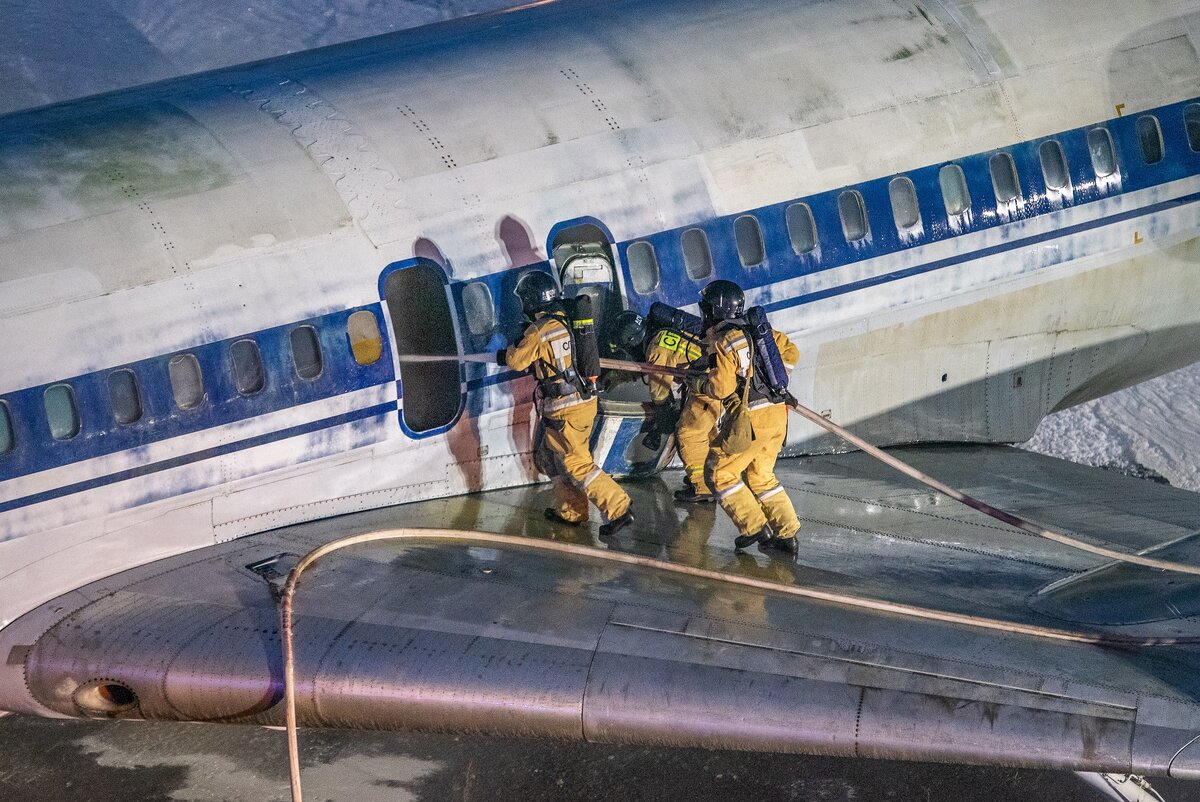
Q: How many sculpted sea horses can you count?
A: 0